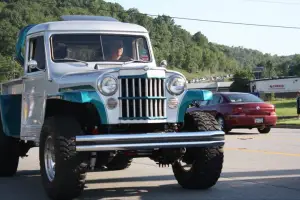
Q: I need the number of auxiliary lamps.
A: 2